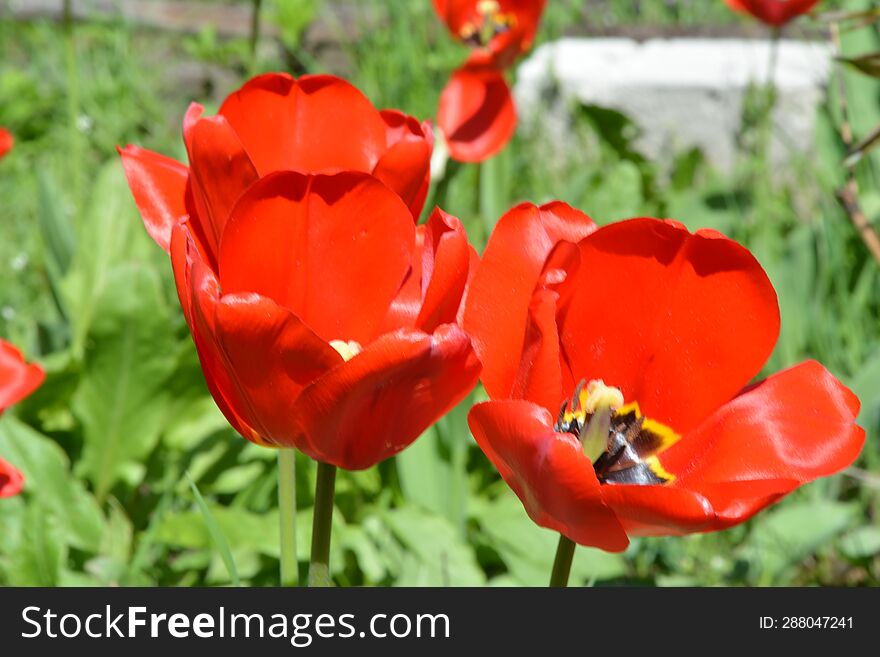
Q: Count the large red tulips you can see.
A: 3